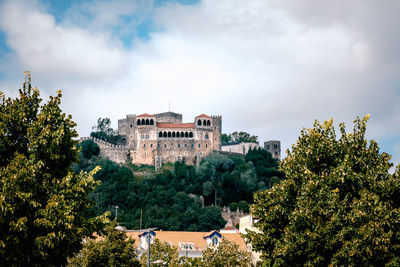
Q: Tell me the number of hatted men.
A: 0